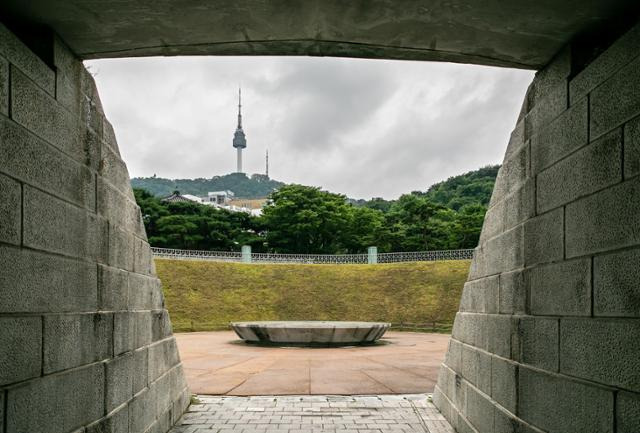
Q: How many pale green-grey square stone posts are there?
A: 2